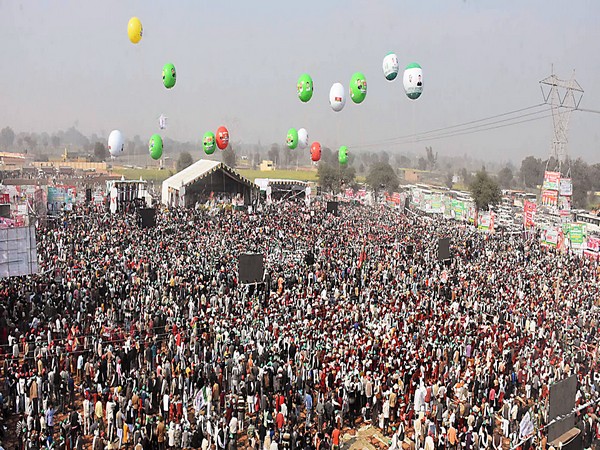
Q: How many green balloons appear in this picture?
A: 7